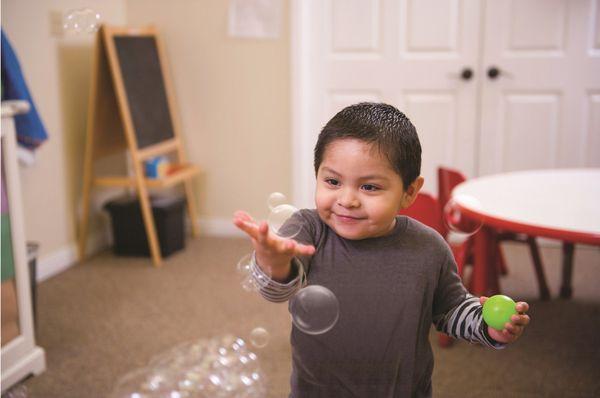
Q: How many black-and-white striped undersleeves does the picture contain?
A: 2